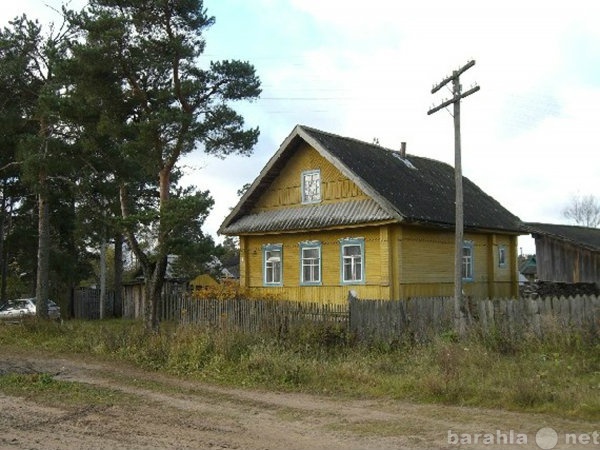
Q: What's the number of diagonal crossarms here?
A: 2